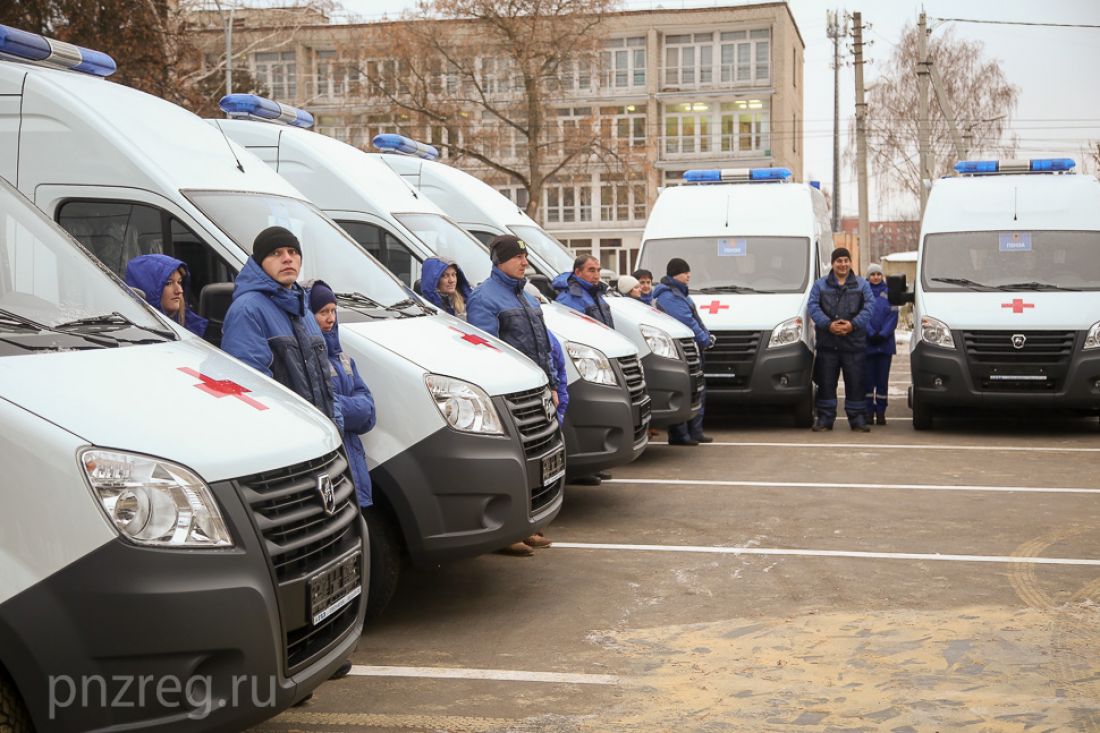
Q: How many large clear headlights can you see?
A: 7